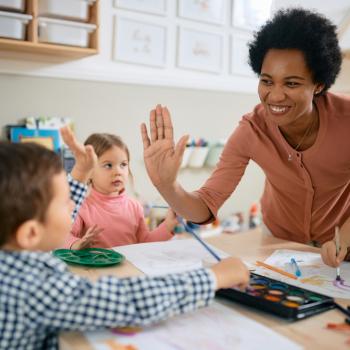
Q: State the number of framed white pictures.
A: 6